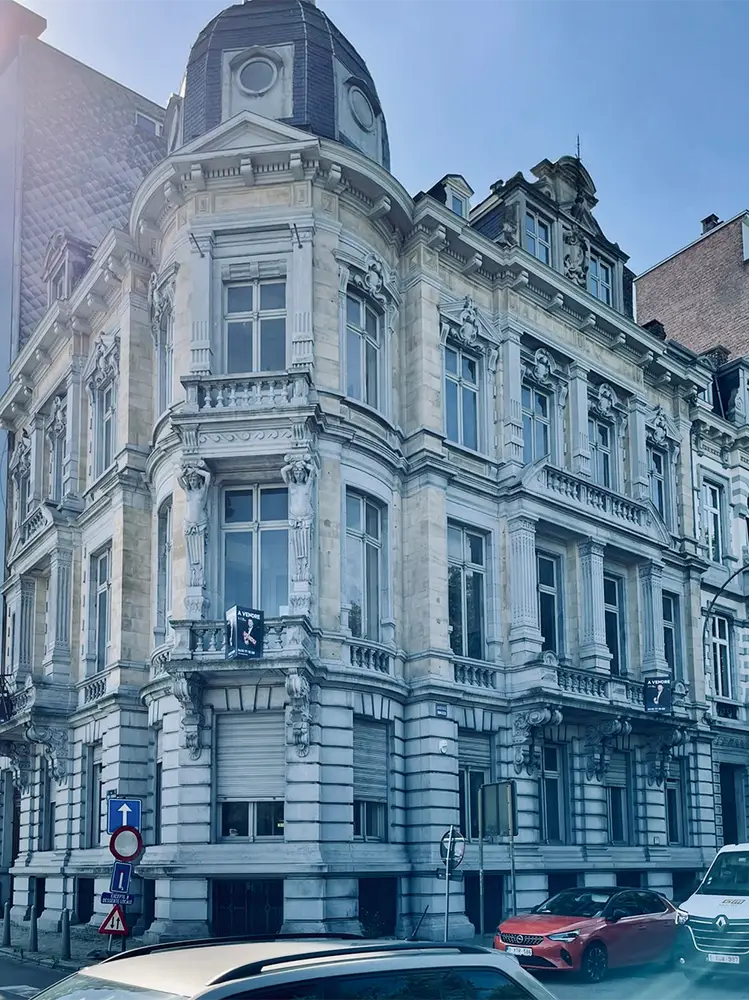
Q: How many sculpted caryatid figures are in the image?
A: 2